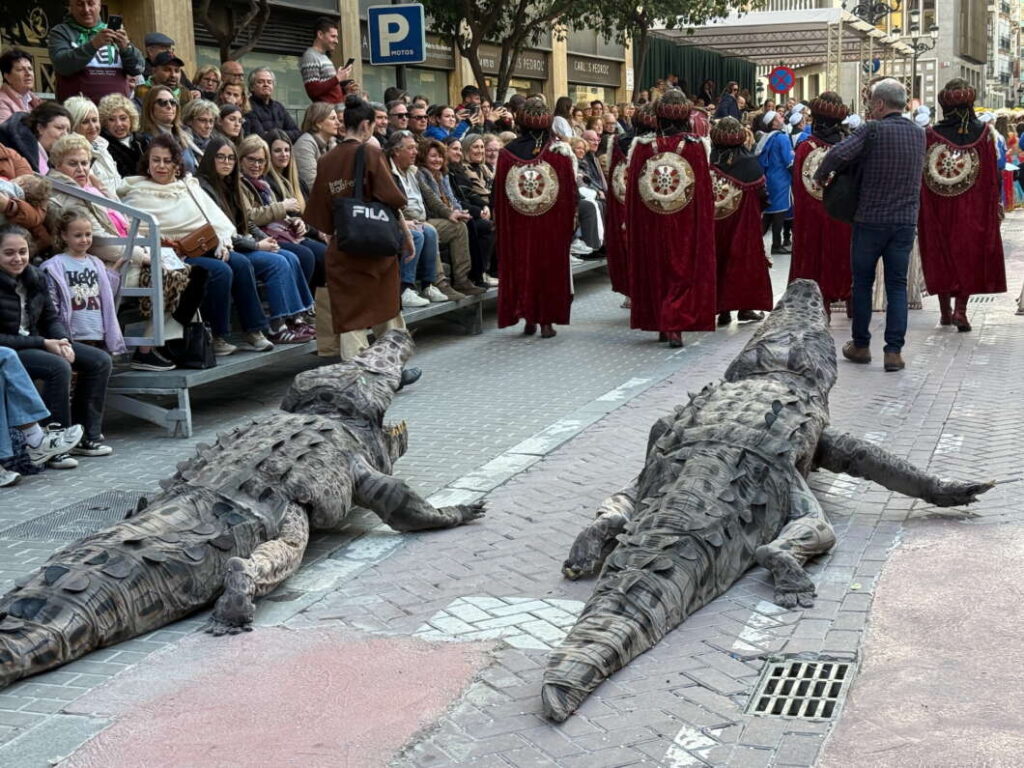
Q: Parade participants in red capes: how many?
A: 6